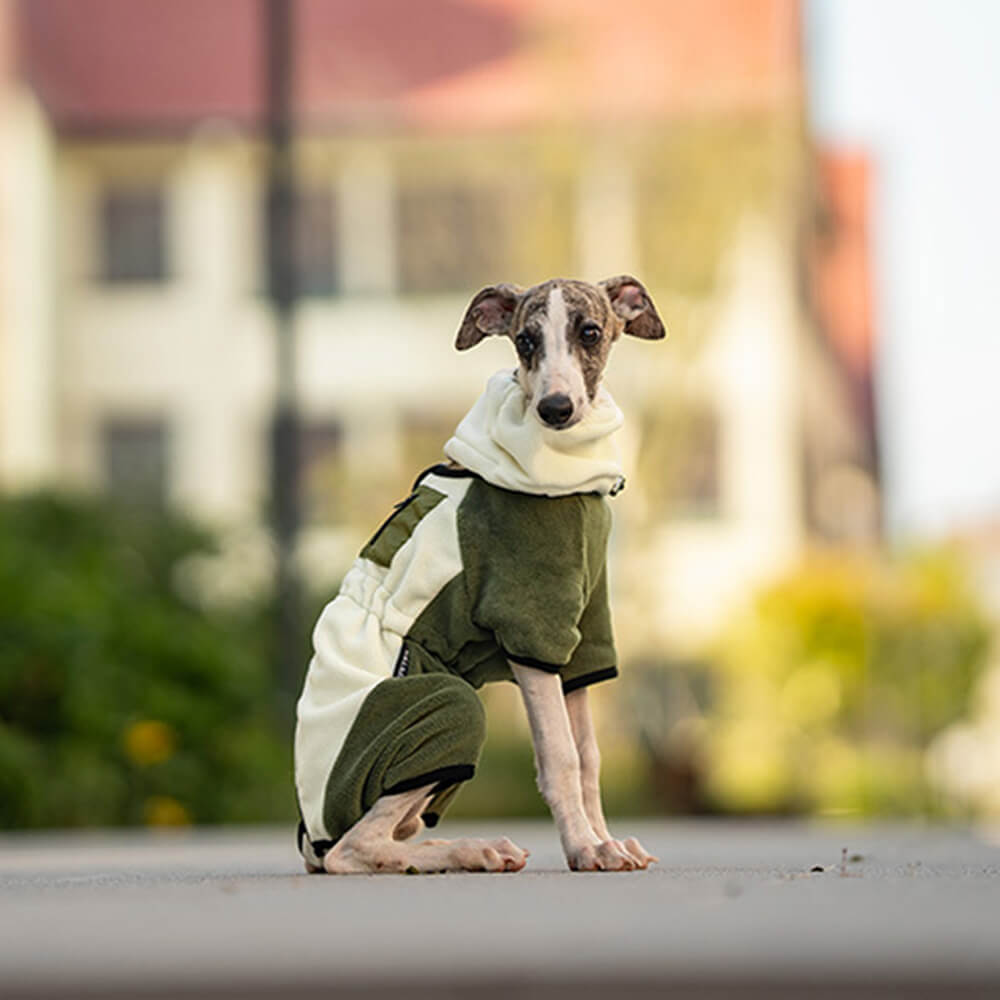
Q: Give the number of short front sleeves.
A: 2